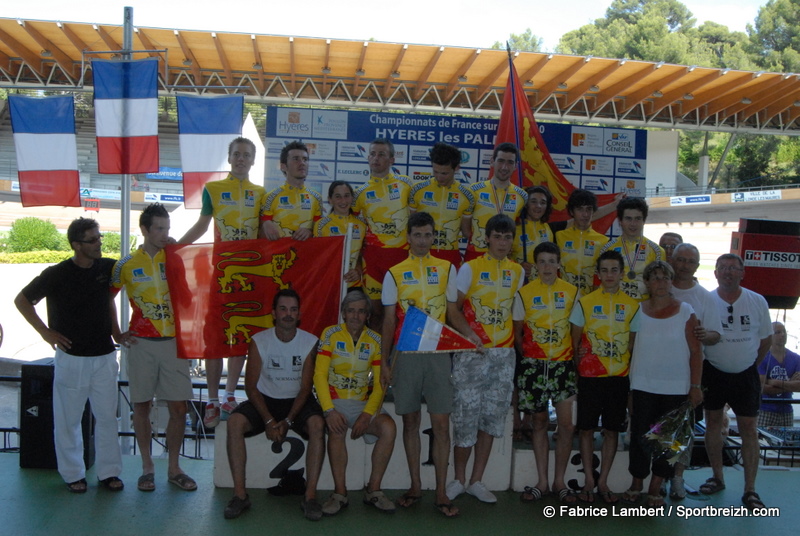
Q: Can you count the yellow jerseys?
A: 15